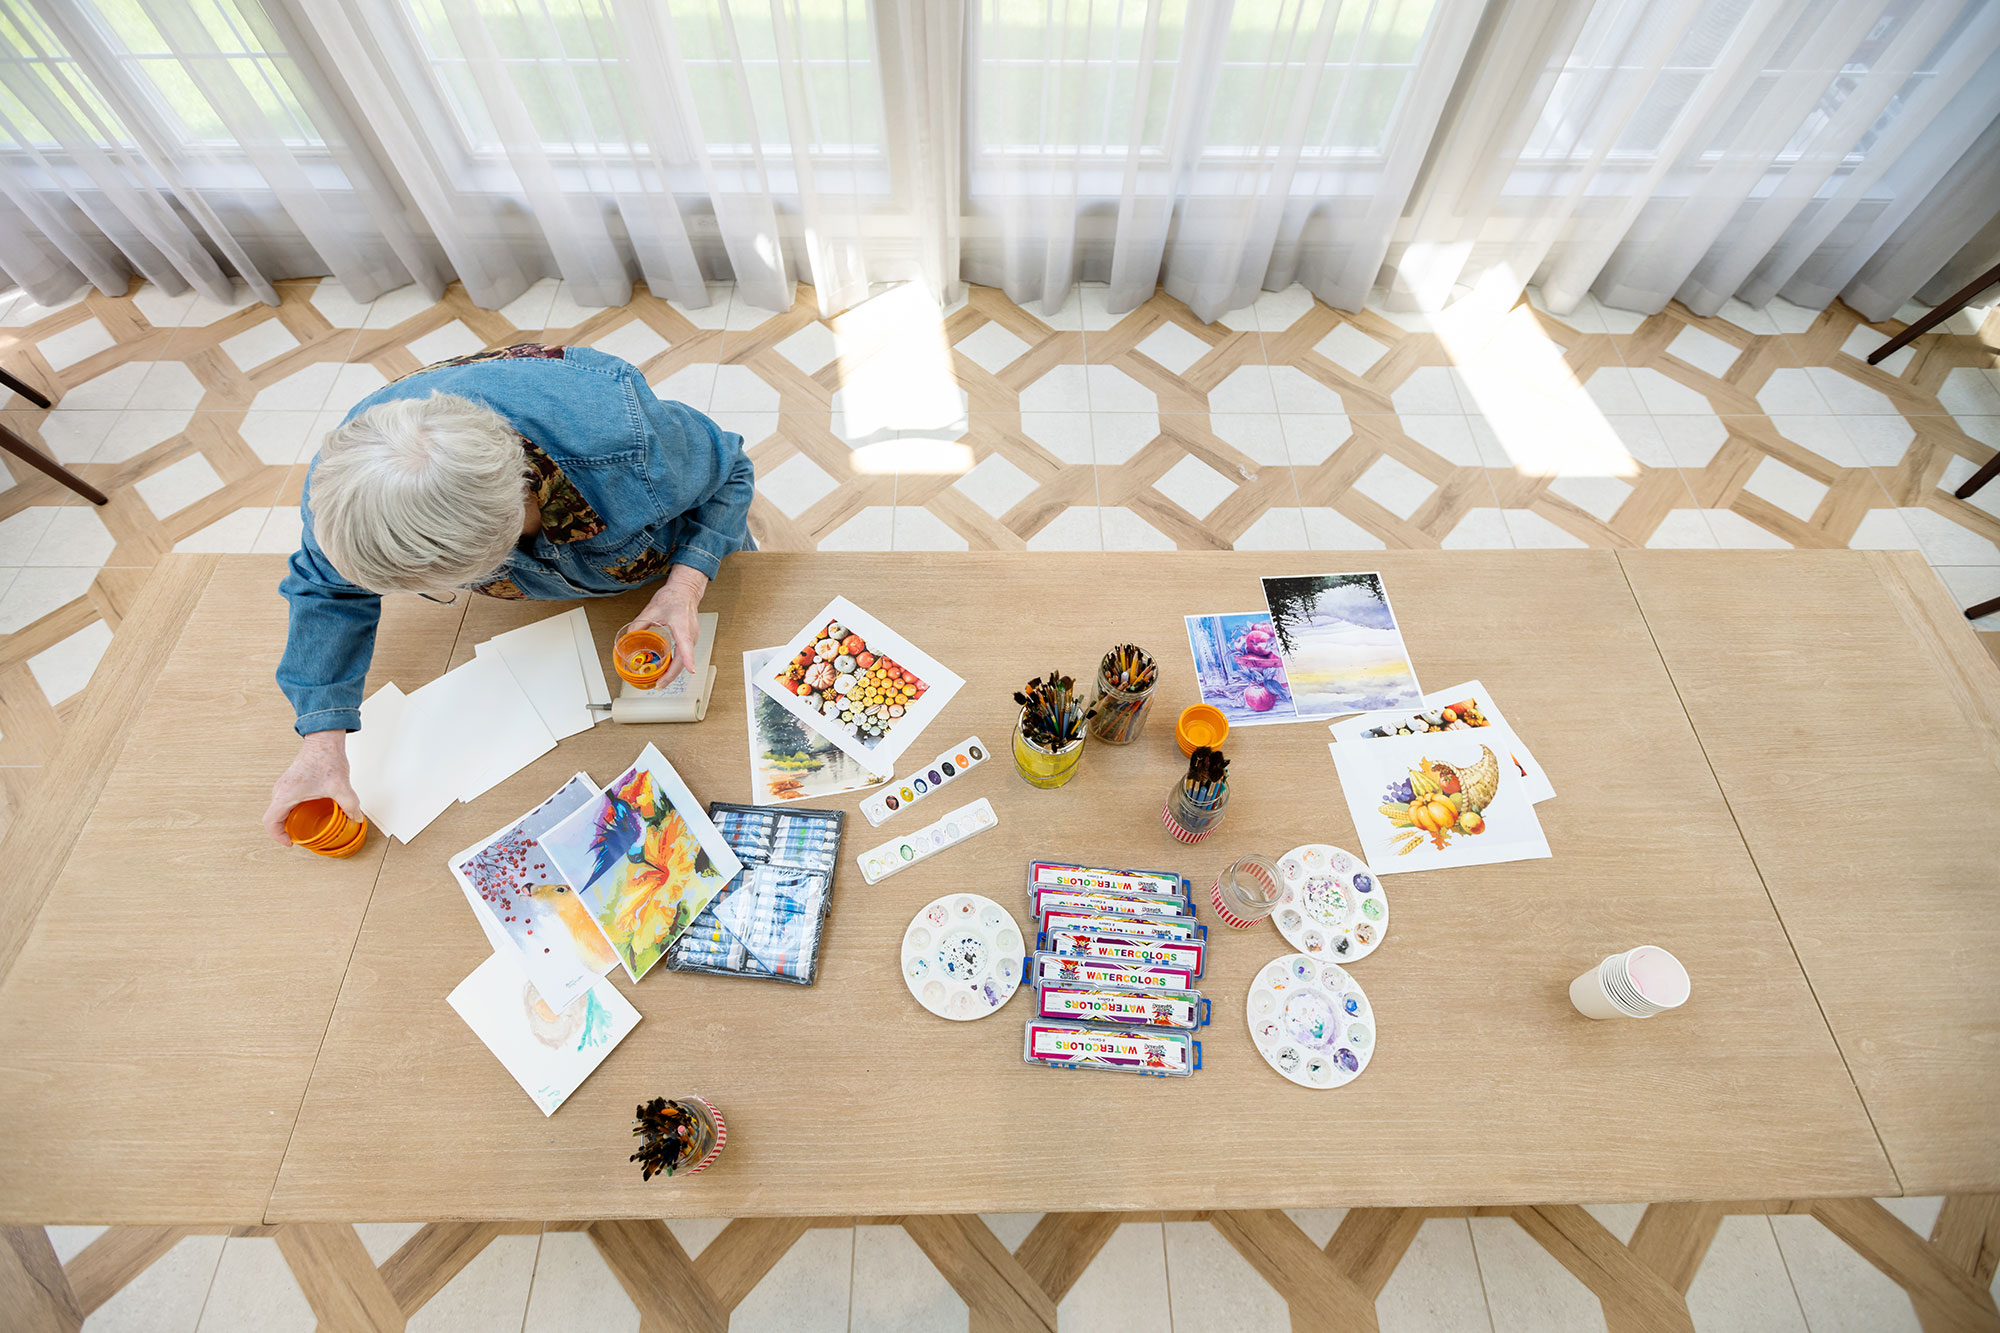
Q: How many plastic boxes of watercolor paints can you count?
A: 7